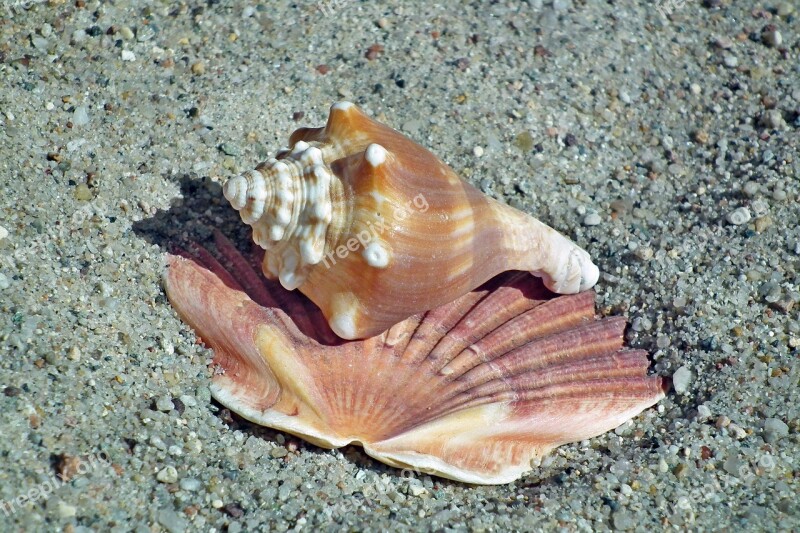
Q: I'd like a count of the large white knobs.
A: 4